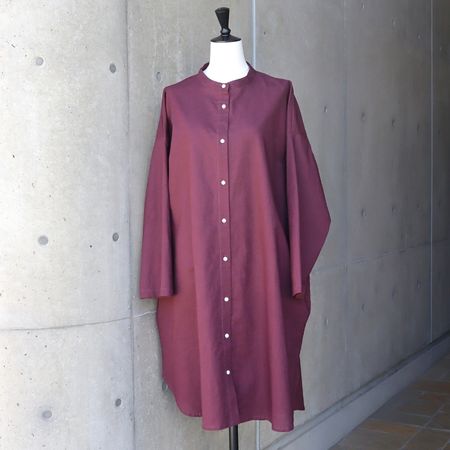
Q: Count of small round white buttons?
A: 9